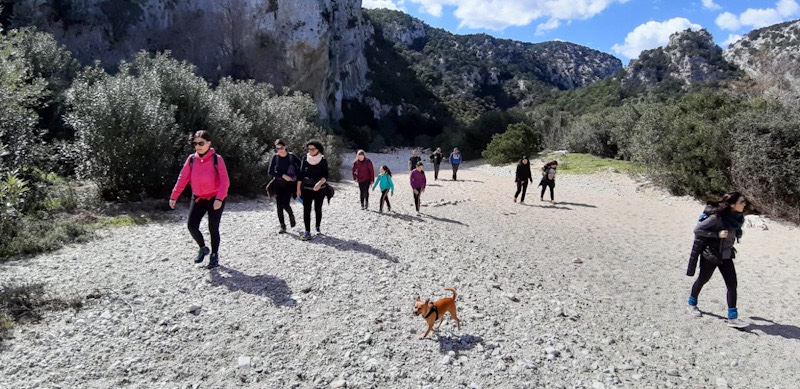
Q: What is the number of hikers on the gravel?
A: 12